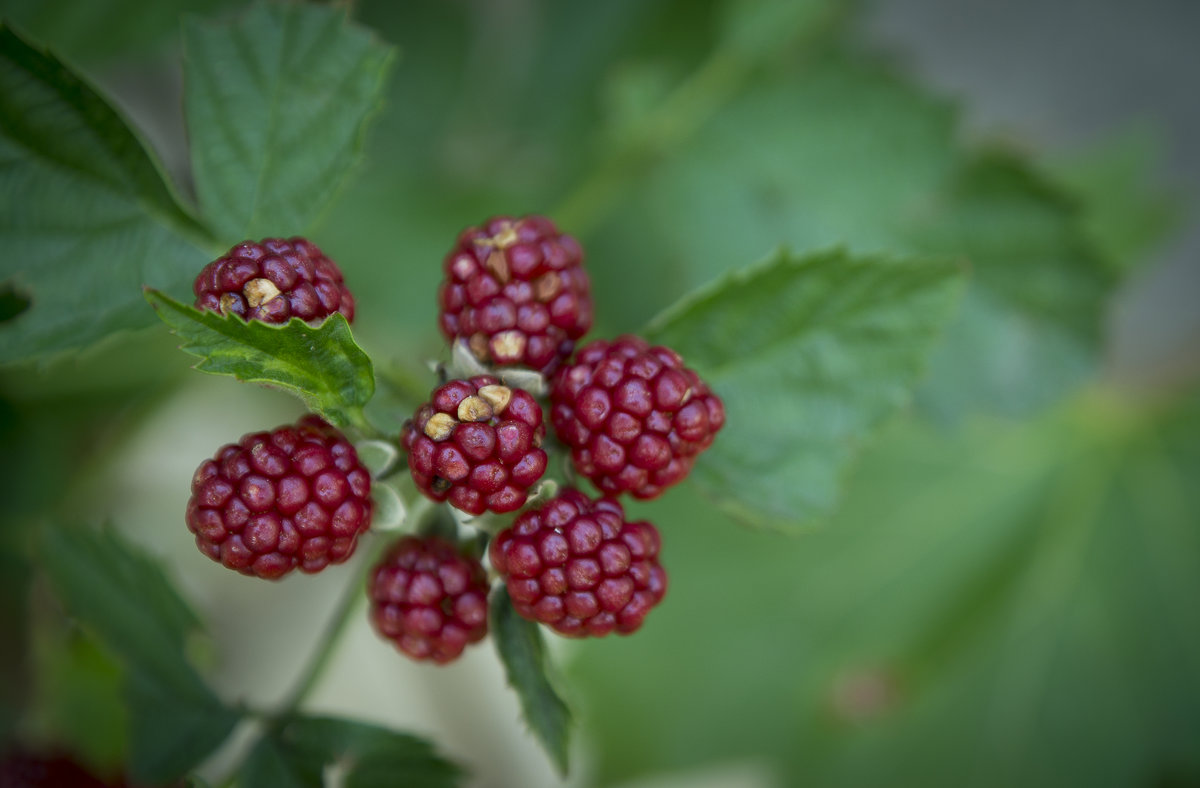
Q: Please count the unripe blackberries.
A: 7